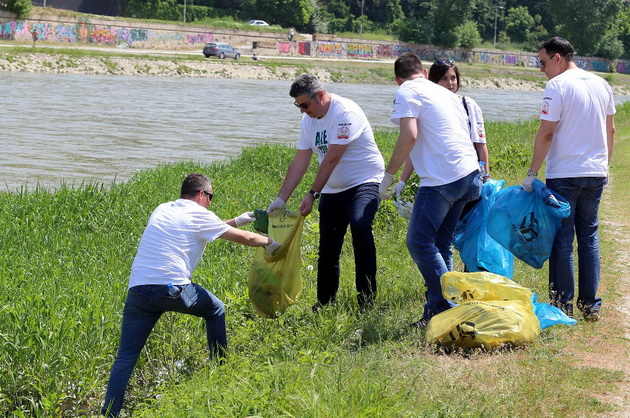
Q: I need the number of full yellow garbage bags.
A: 2